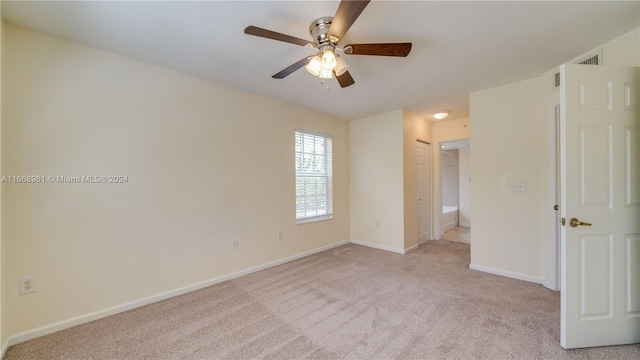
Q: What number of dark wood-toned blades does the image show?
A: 5